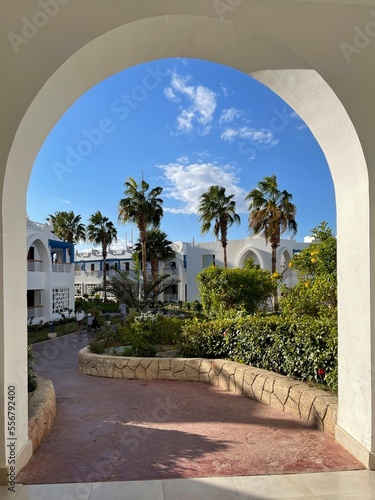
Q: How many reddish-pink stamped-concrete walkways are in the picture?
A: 1